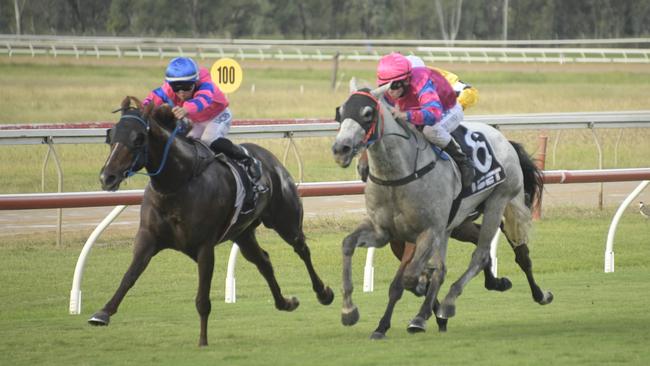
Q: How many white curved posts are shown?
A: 5